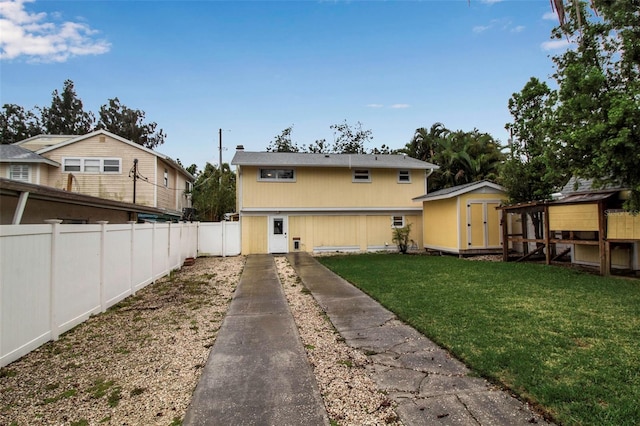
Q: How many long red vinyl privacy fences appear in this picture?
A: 0